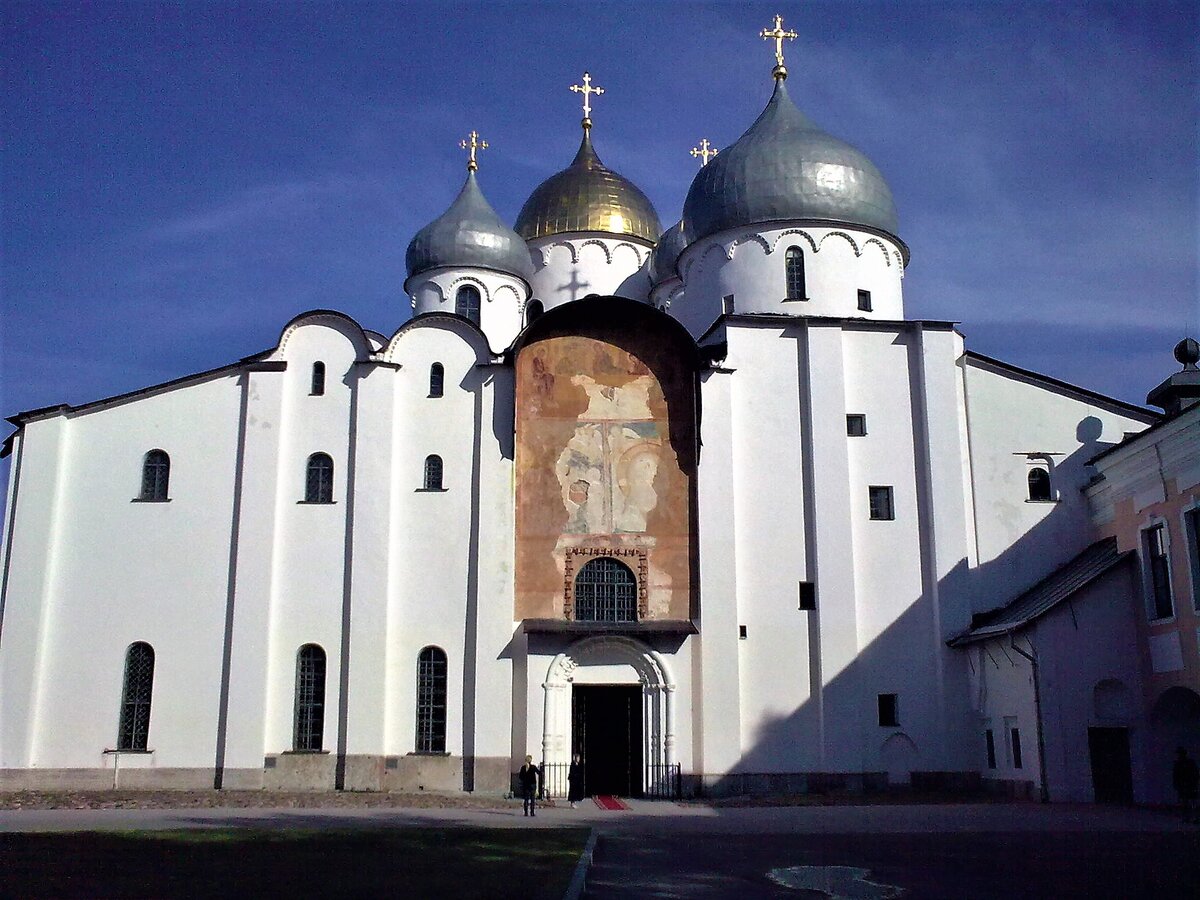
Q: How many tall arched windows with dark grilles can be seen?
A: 3